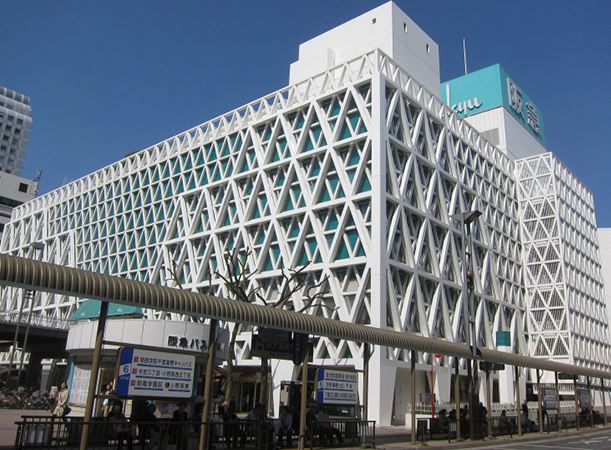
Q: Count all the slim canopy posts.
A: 13